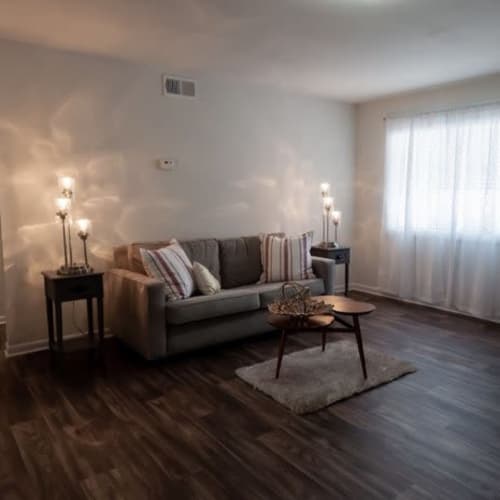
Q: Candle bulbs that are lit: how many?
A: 6